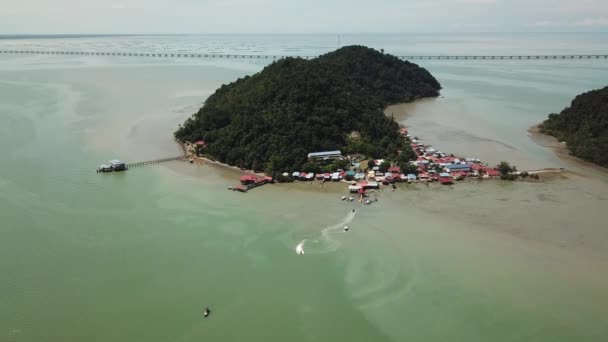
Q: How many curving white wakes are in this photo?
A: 2